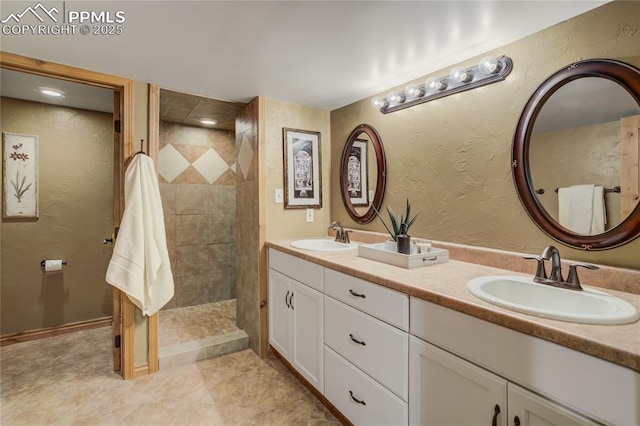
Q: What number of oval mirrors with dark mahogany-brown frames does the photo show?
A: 2